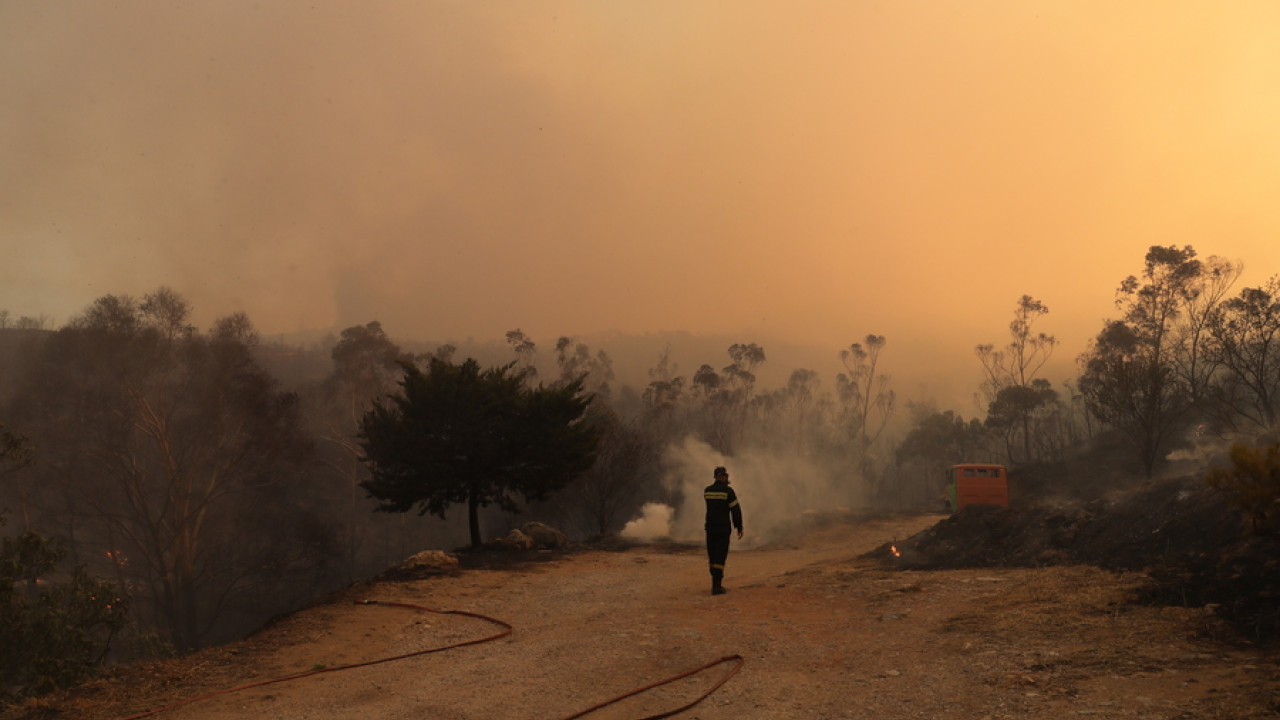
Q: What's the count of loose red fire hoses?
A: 2